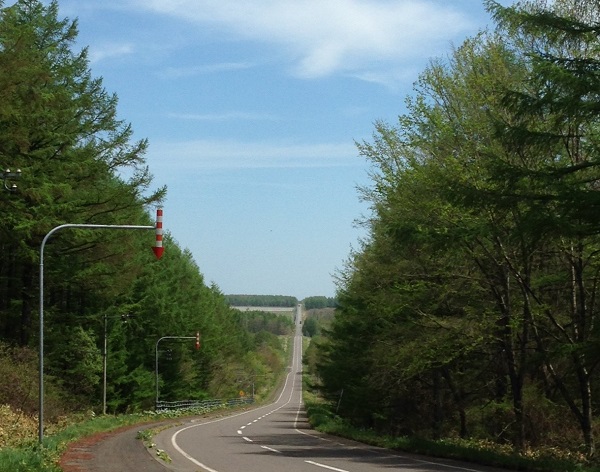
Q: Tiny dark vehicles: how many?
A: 1